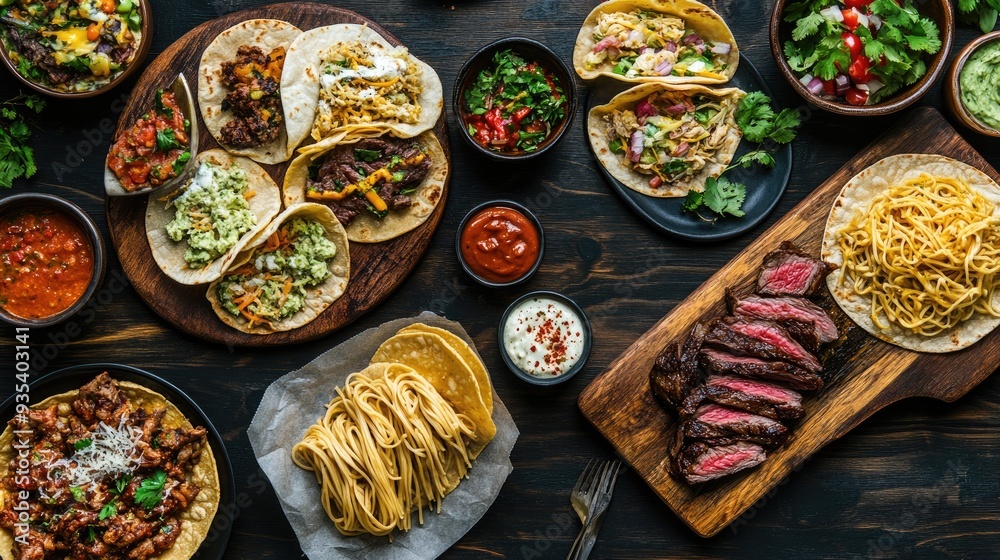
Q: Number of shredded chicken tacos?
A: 2